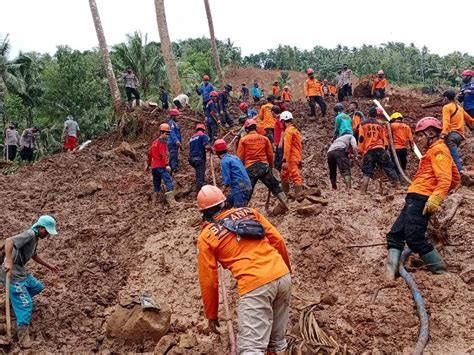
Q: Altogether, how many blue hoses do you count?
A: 1